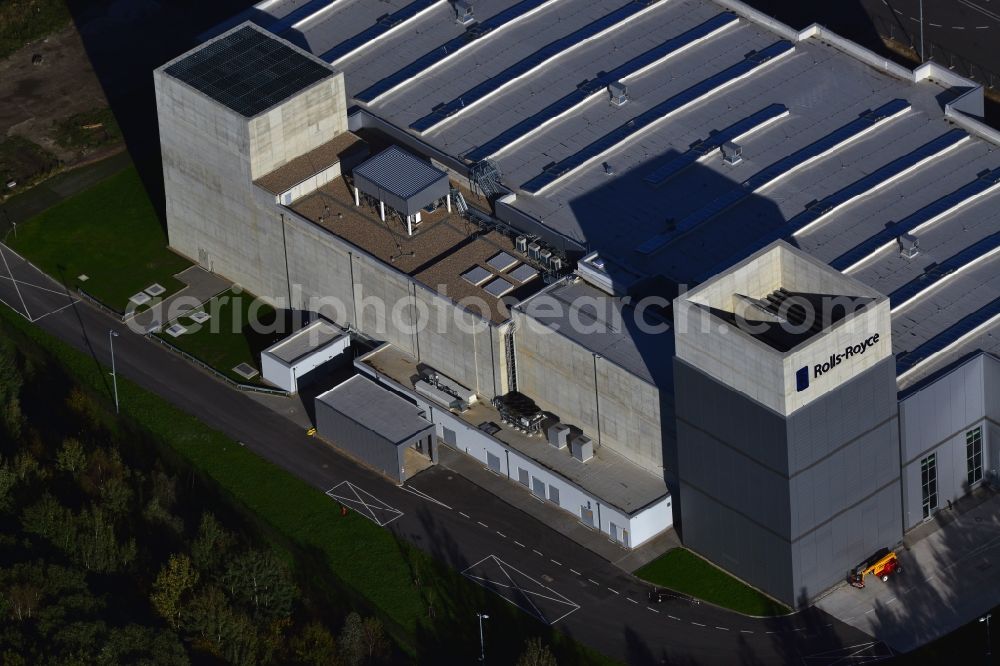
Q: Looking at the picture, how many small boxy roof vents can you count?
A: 4